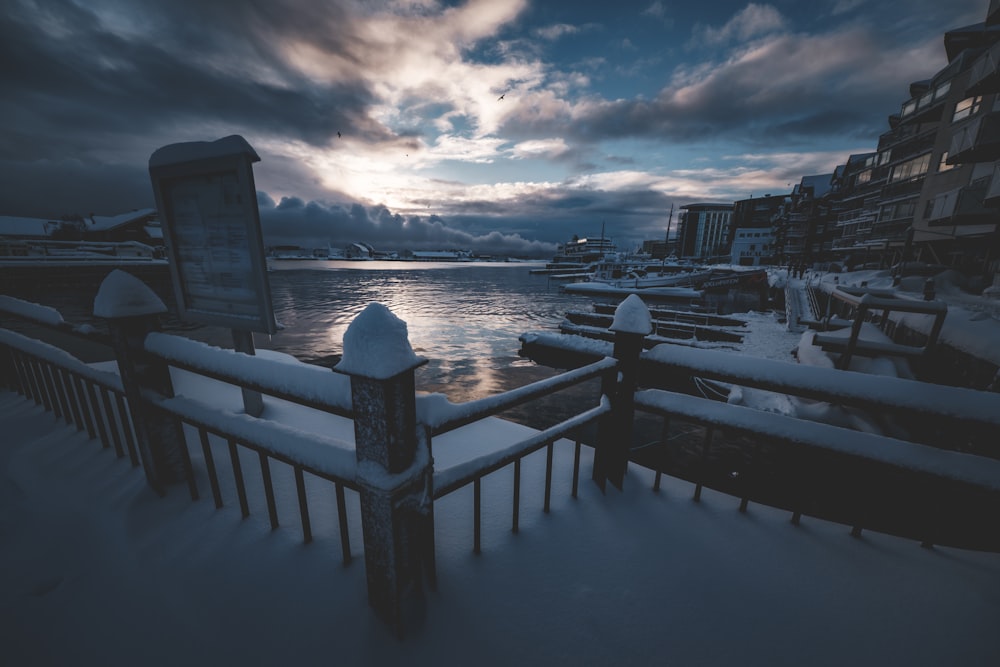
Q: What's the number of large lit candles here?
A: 0